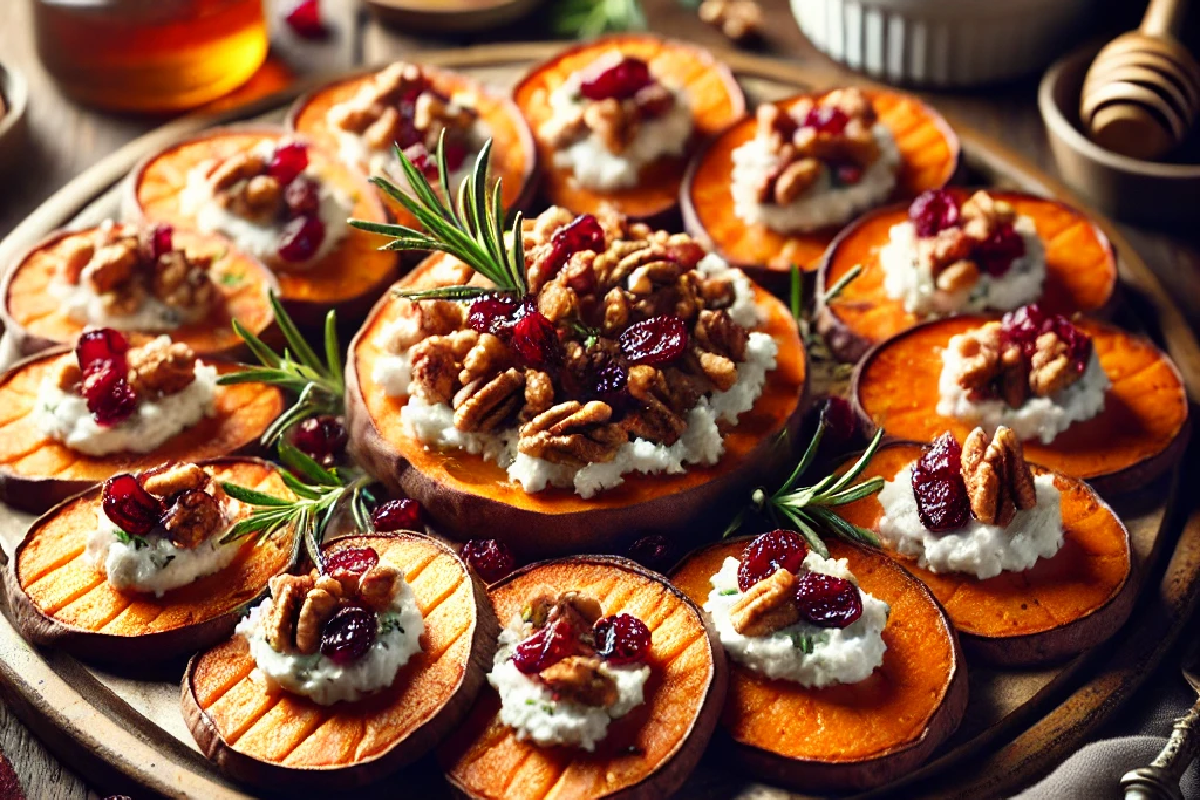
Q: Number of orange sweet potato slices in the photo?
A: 14